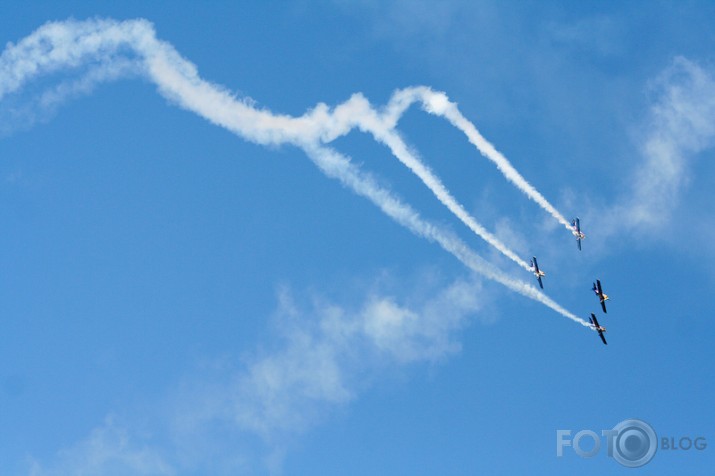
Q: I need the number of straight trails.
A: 3